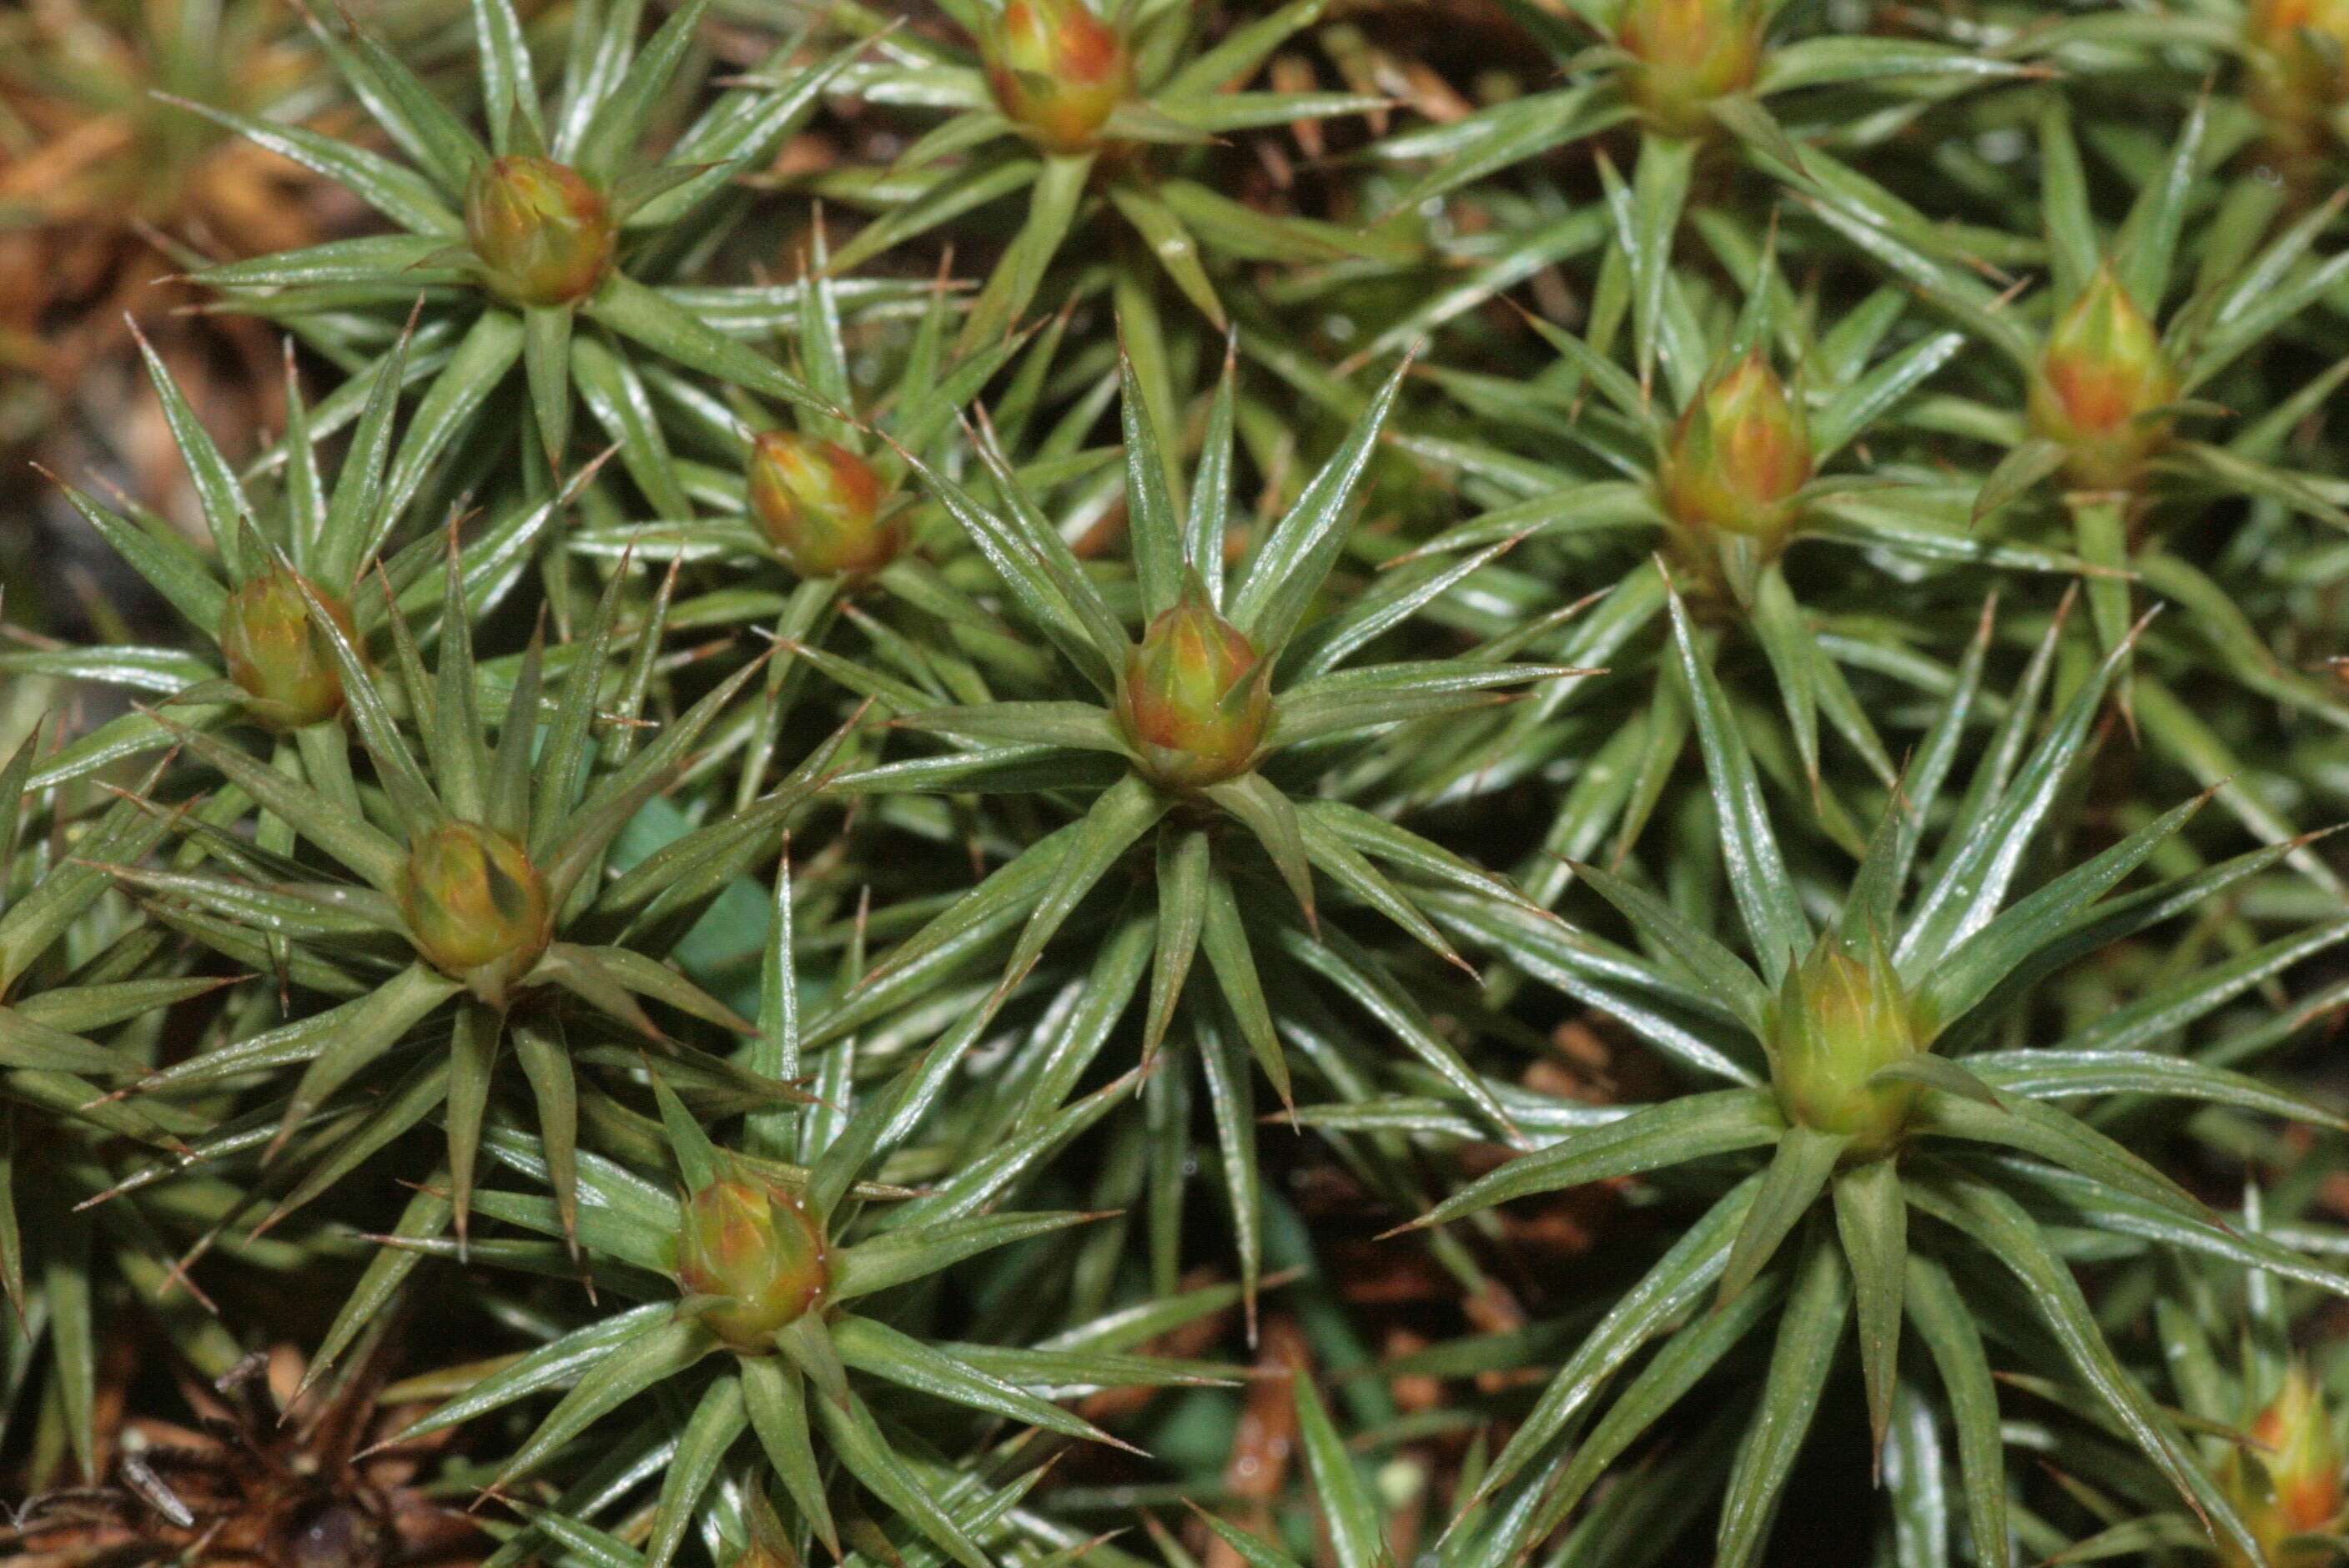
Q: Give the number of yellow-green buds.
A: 13